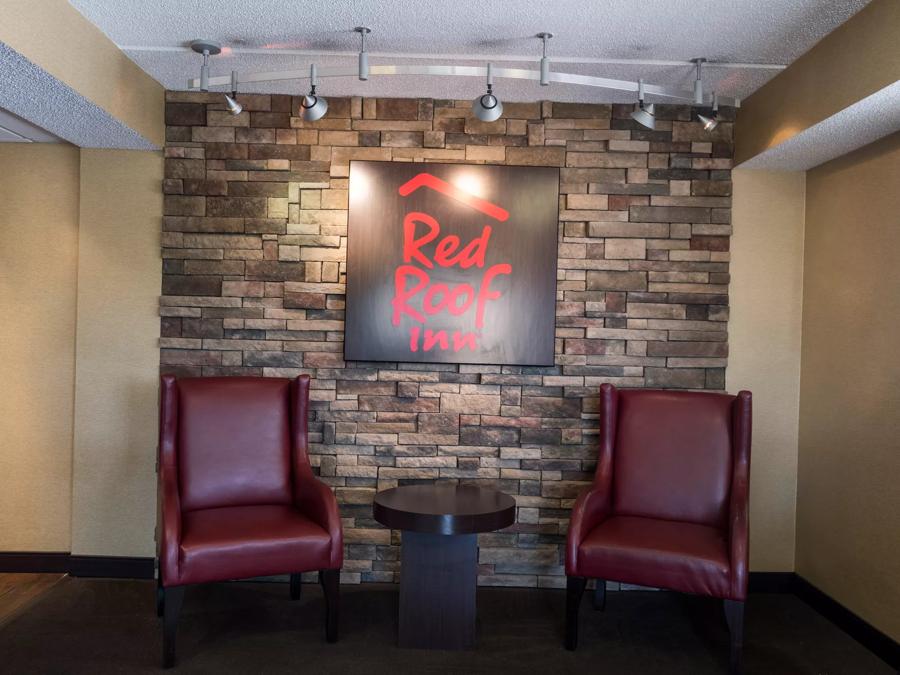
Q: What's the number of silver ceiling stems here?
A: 4